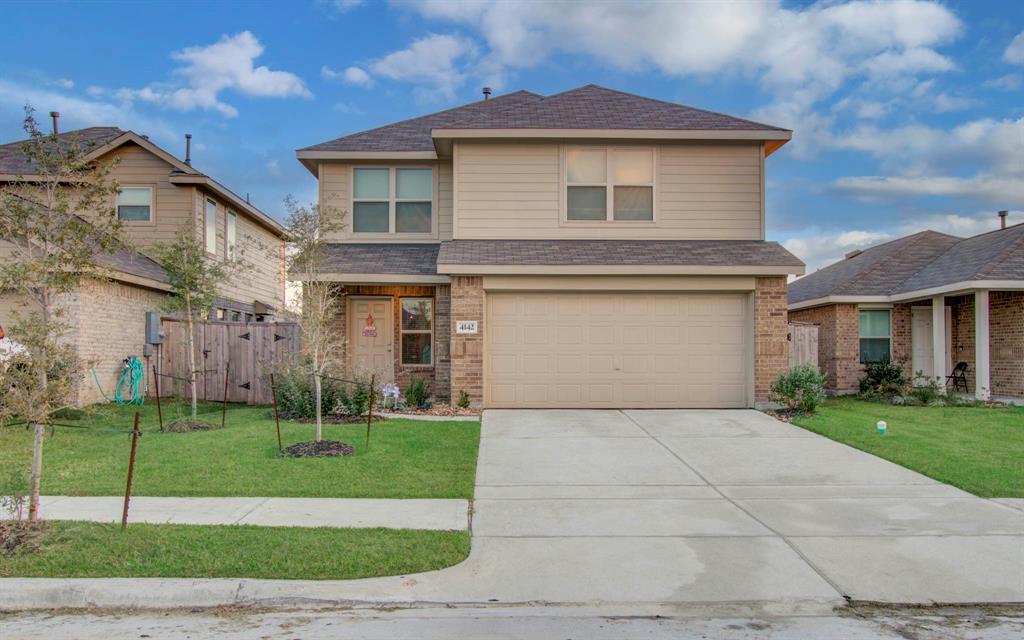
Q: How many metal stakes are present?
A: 5